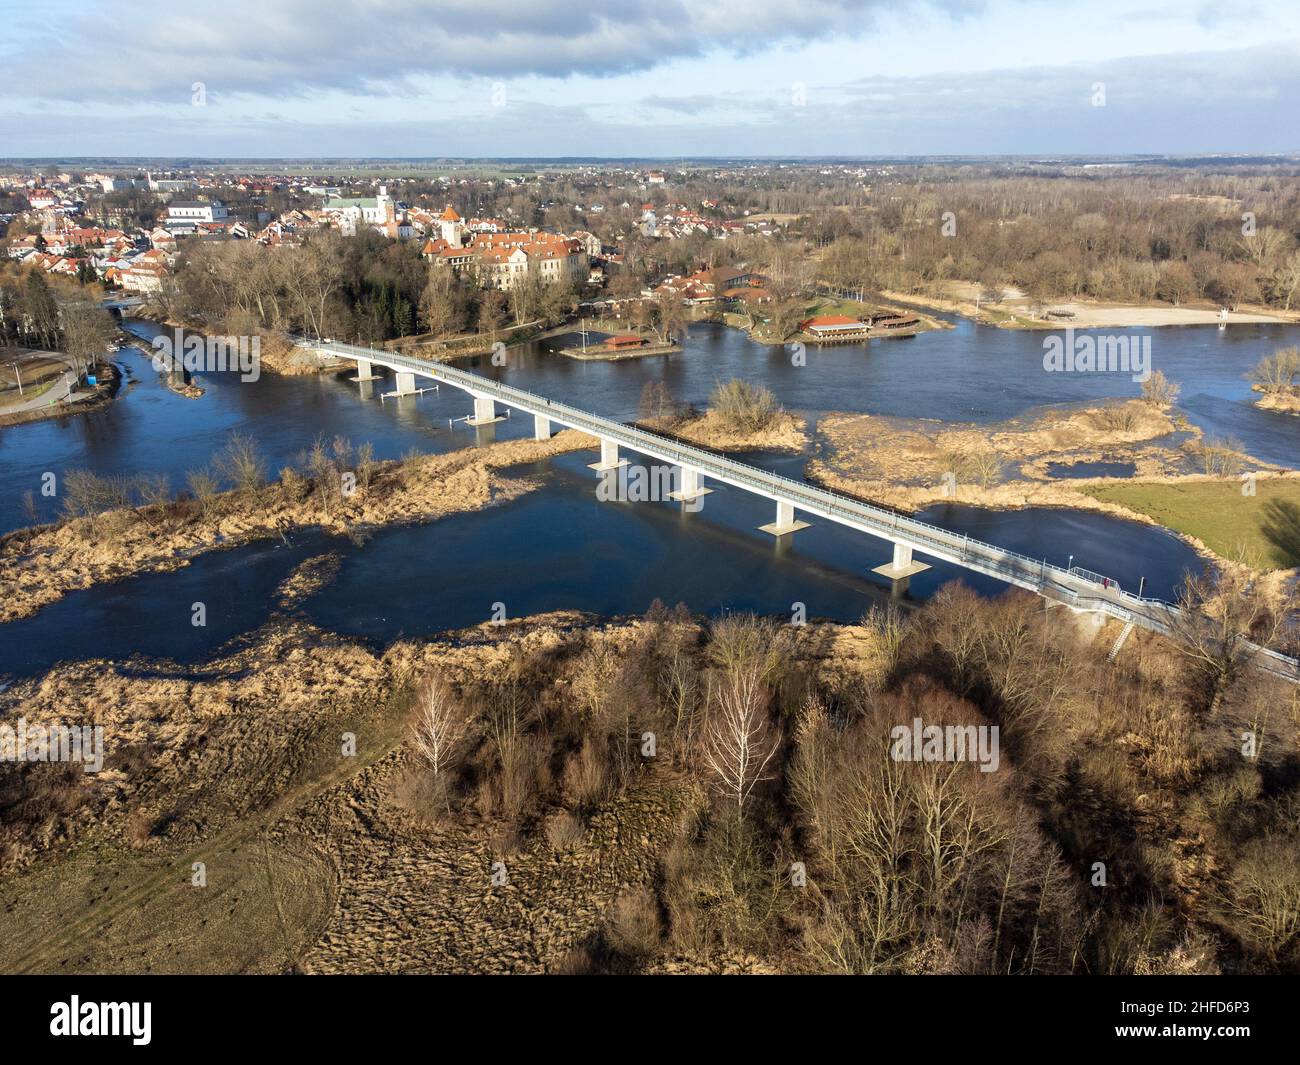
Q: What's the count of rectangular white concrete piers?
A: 8